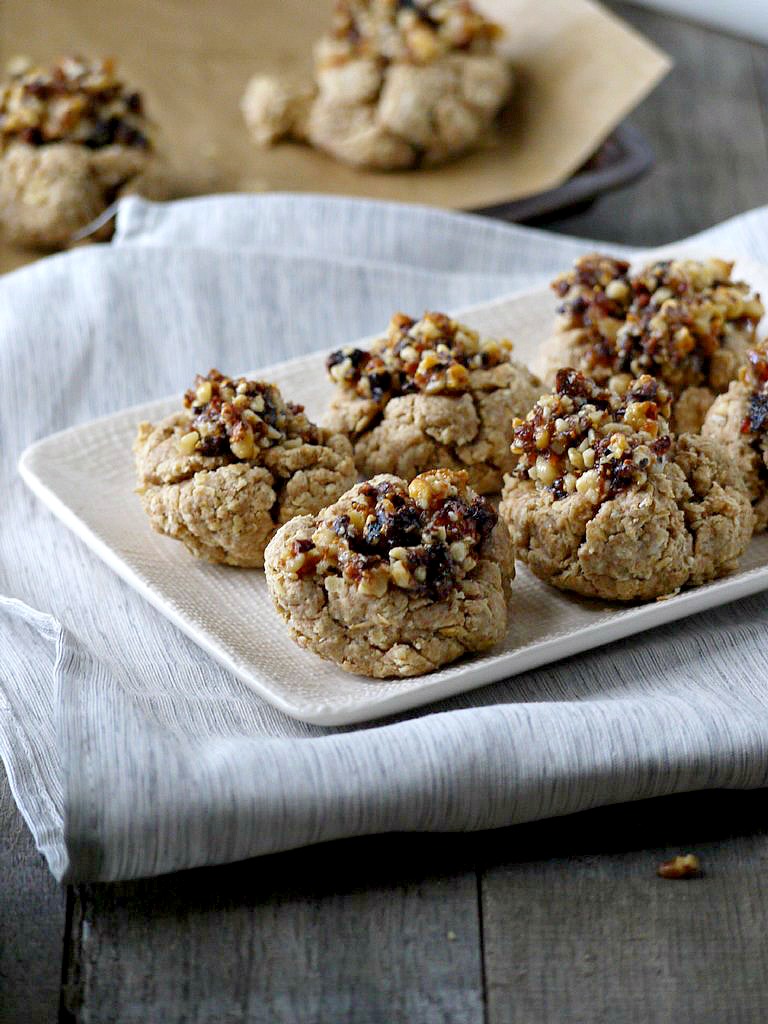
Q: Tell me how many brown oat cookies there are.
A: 8